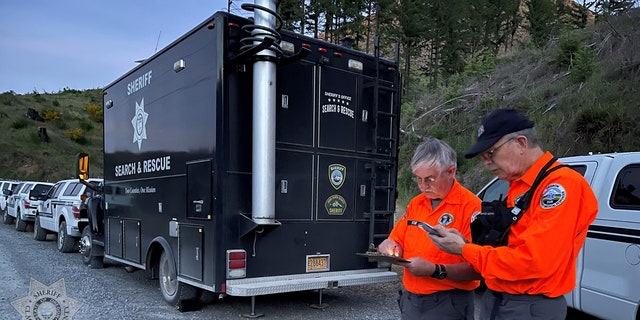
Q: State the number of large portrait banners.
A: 0